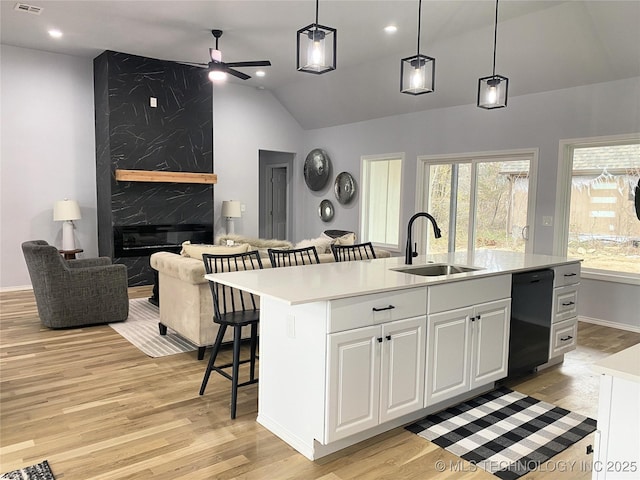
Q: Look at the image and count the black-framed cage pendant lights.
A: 3